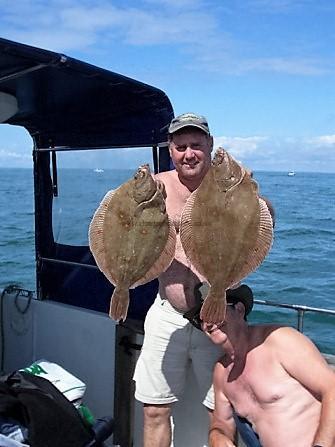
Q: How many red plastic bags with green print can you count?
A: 0